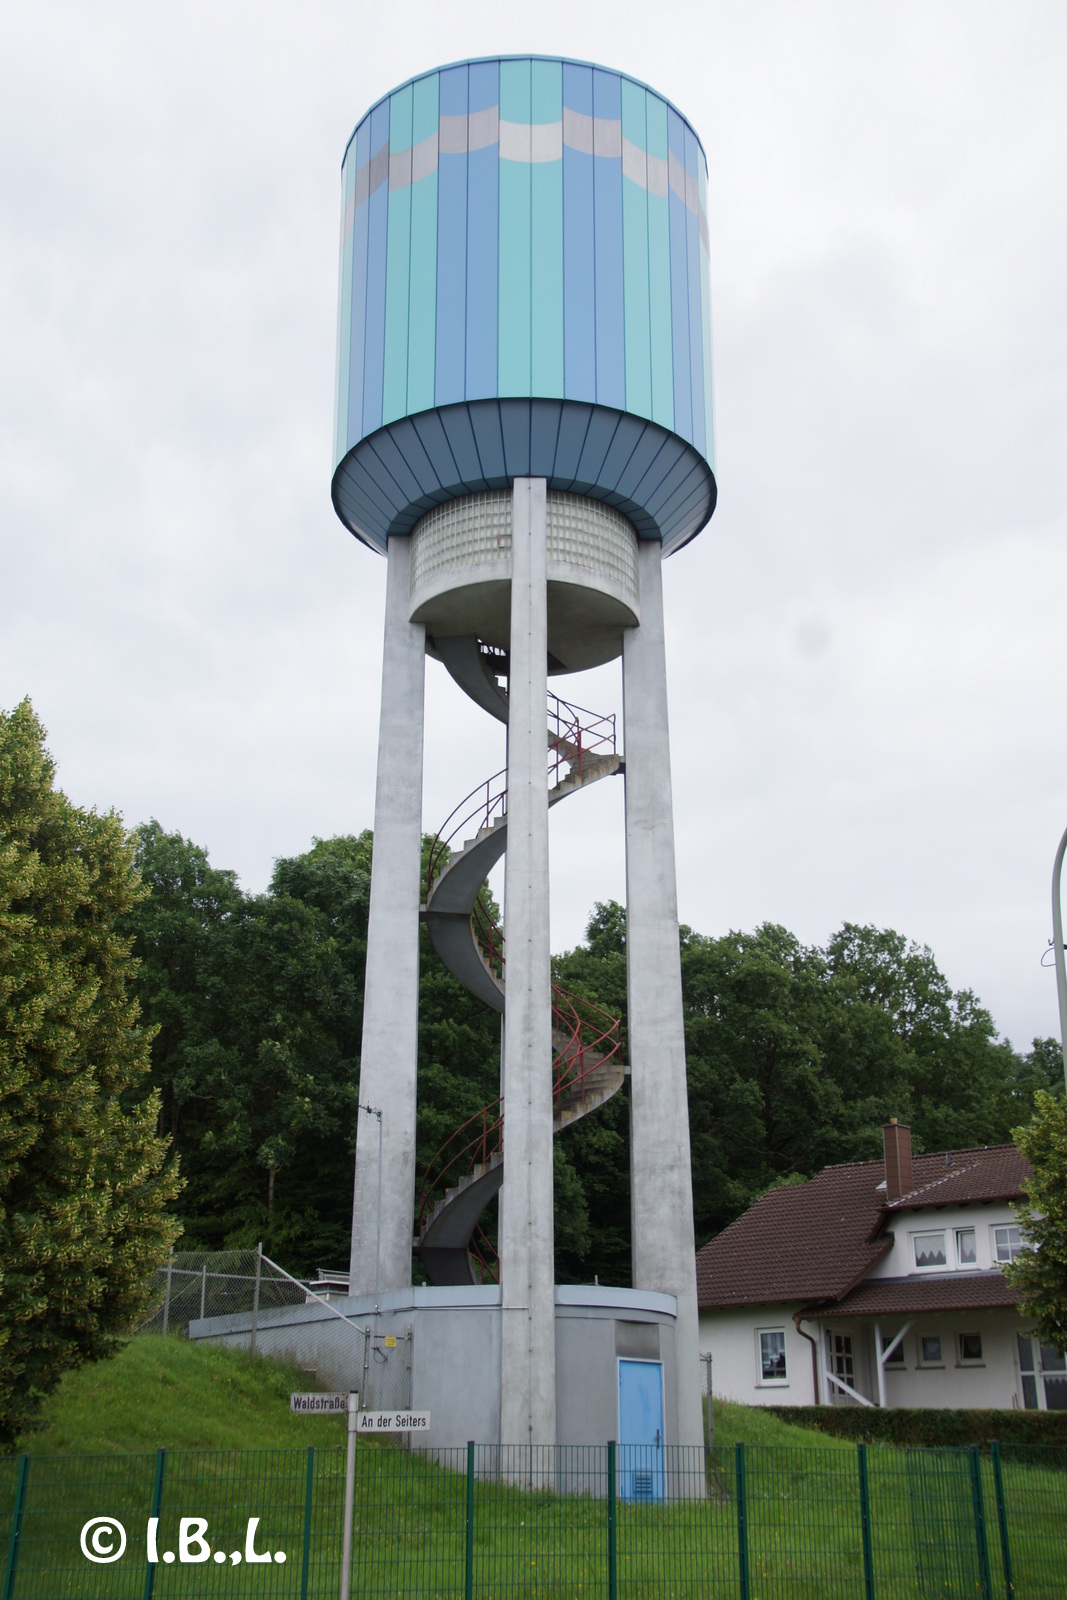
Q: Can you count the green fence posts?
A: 9